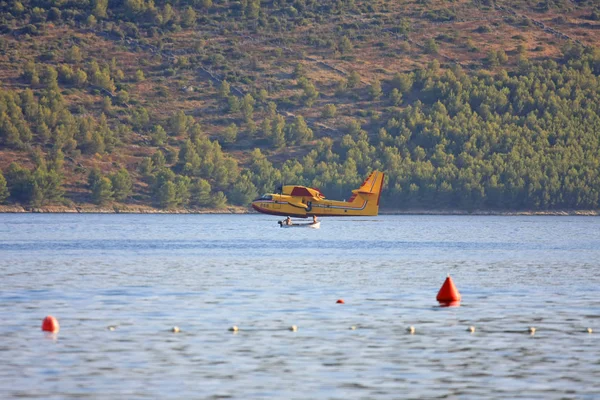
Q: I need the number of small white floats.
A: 9